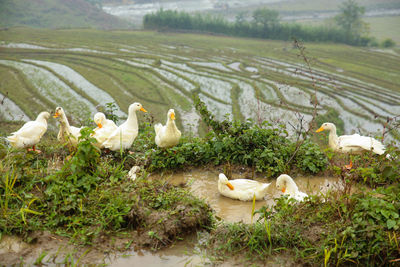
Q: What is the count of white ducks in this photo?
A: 8